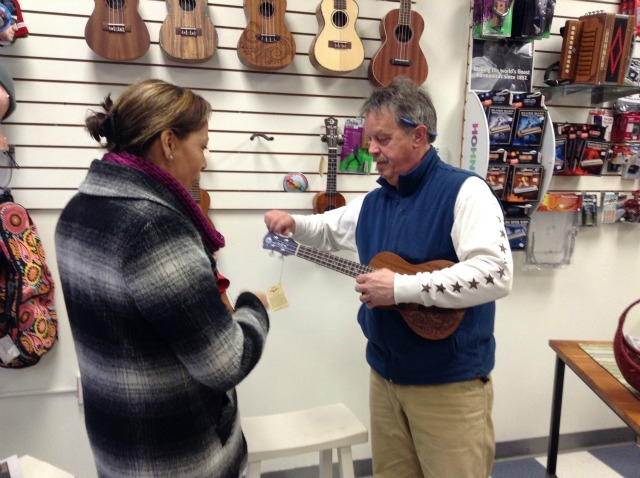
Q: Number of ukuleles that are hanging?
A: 7